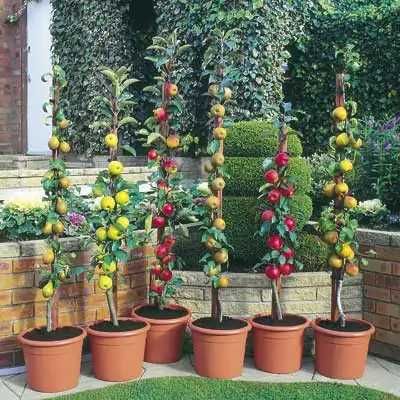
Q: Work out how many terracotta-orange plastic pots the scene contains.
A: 6